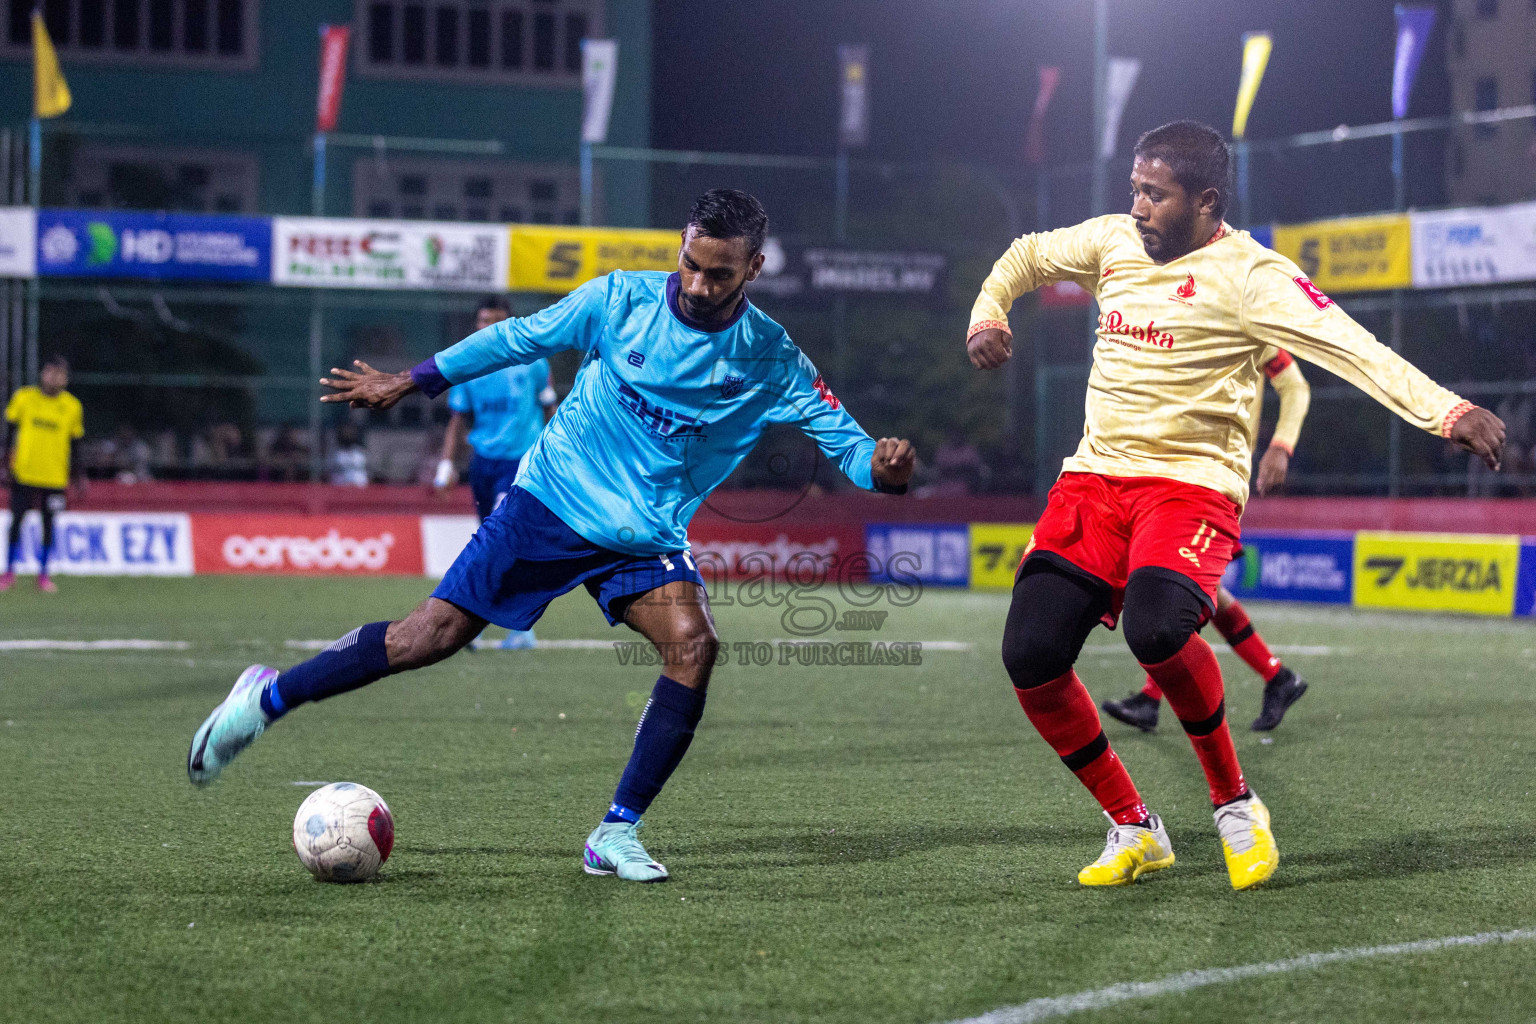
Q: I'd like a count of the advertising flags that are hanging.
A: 8